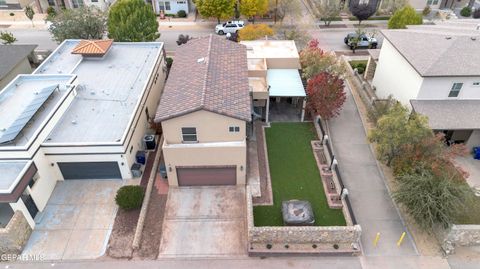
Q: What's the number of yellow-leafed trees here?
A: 3